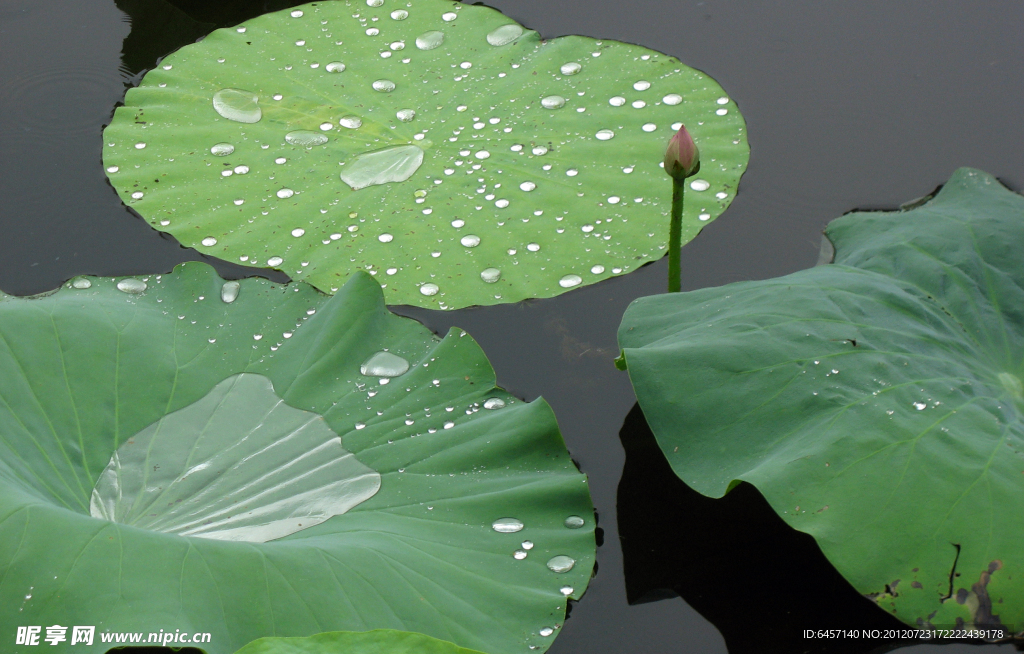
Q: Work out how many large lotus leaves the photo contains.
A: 3